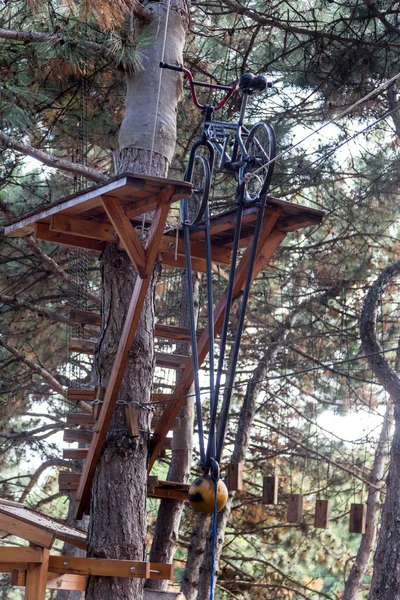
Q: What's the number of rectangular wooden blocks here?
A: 5